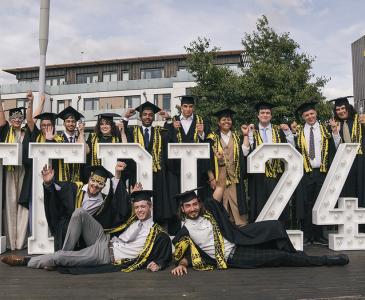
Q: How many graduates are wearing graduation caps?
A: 13